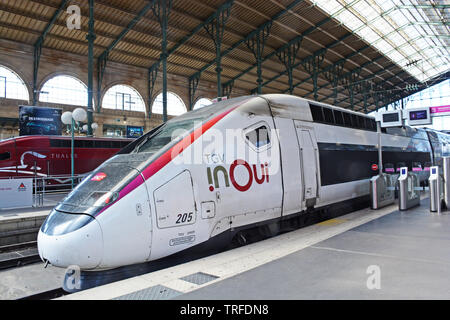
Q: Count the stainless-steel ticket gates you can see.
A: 3